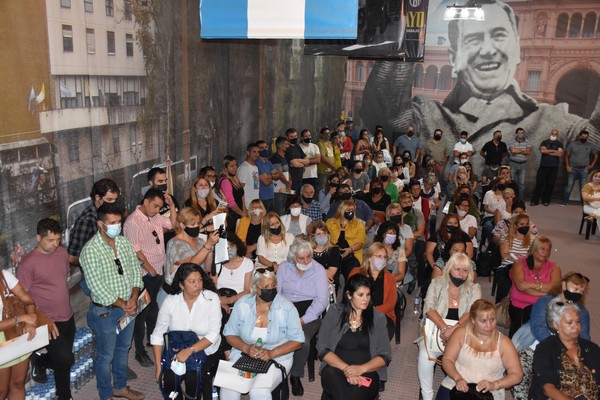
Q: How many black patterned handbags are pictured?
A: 1